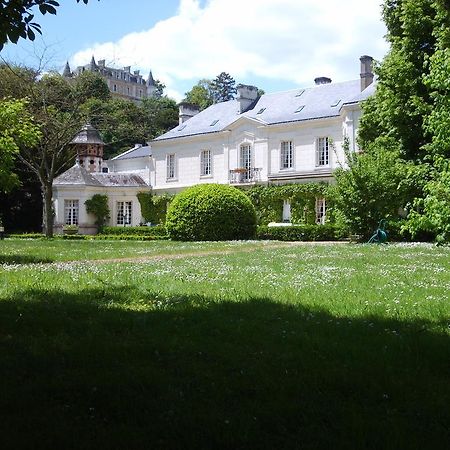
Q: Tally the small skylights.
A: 6